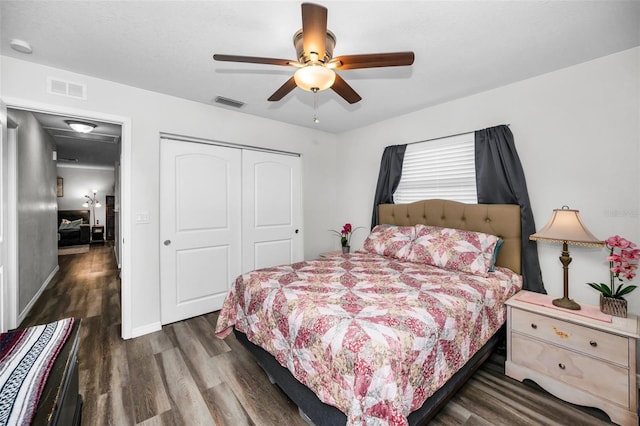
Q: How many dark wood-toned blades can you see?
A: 5